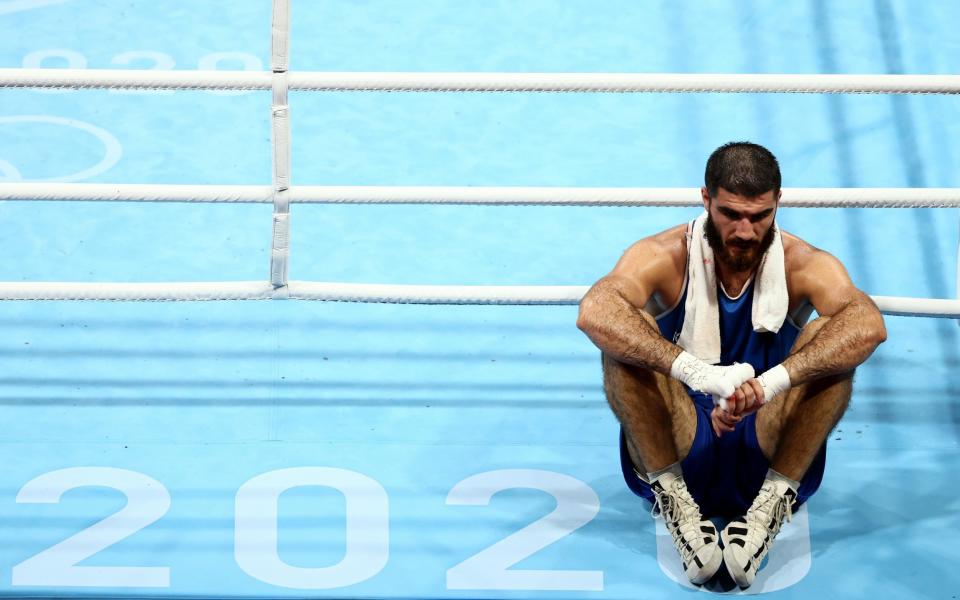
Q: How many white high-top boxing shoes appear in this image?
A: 2